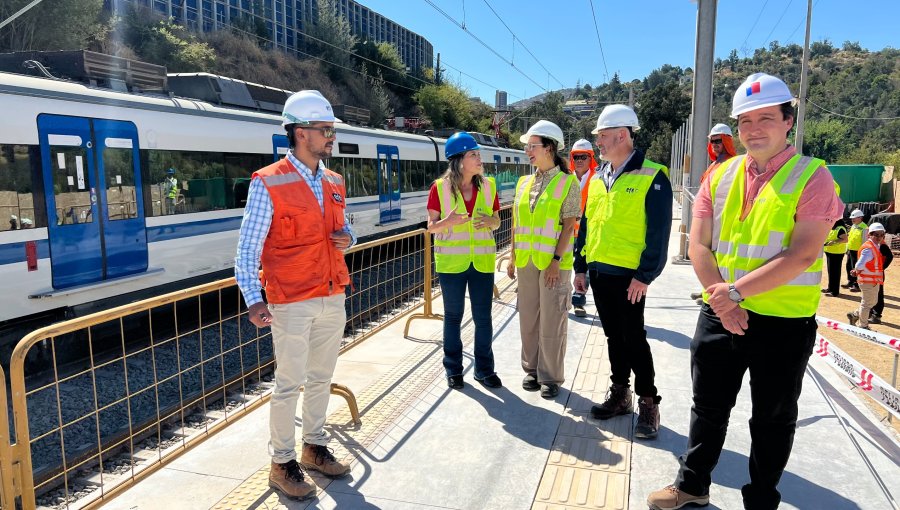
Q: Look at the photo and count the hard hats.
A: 9